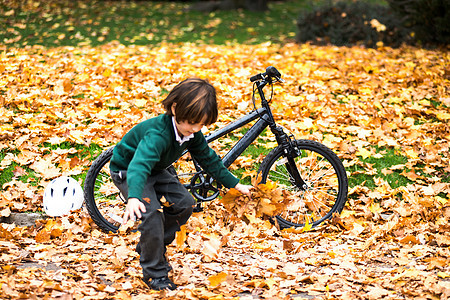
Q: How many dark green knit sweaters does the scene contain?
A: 1